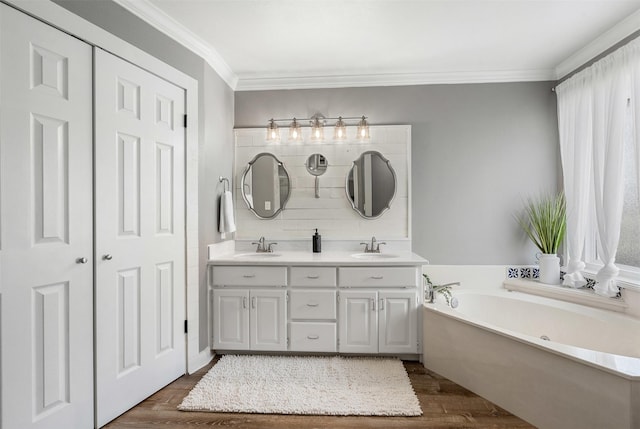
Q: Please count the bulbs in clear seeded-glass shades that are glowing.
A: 5